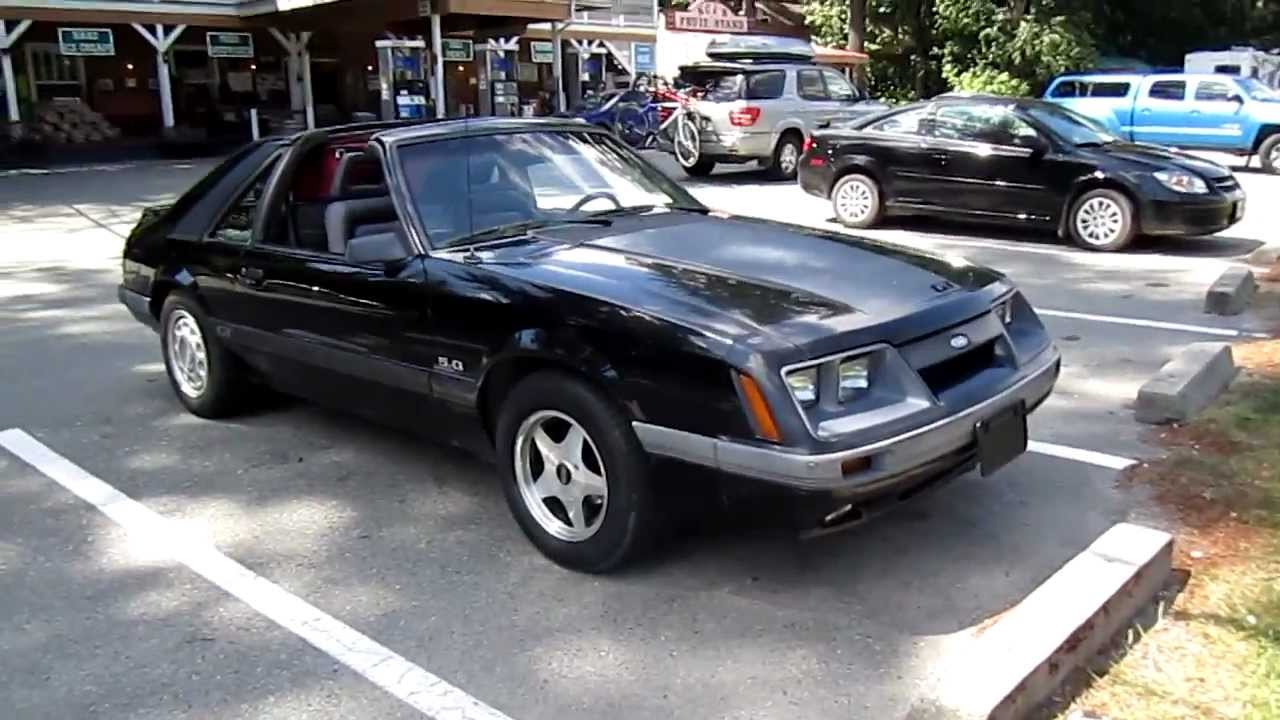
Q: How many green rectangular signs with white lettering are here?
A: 4